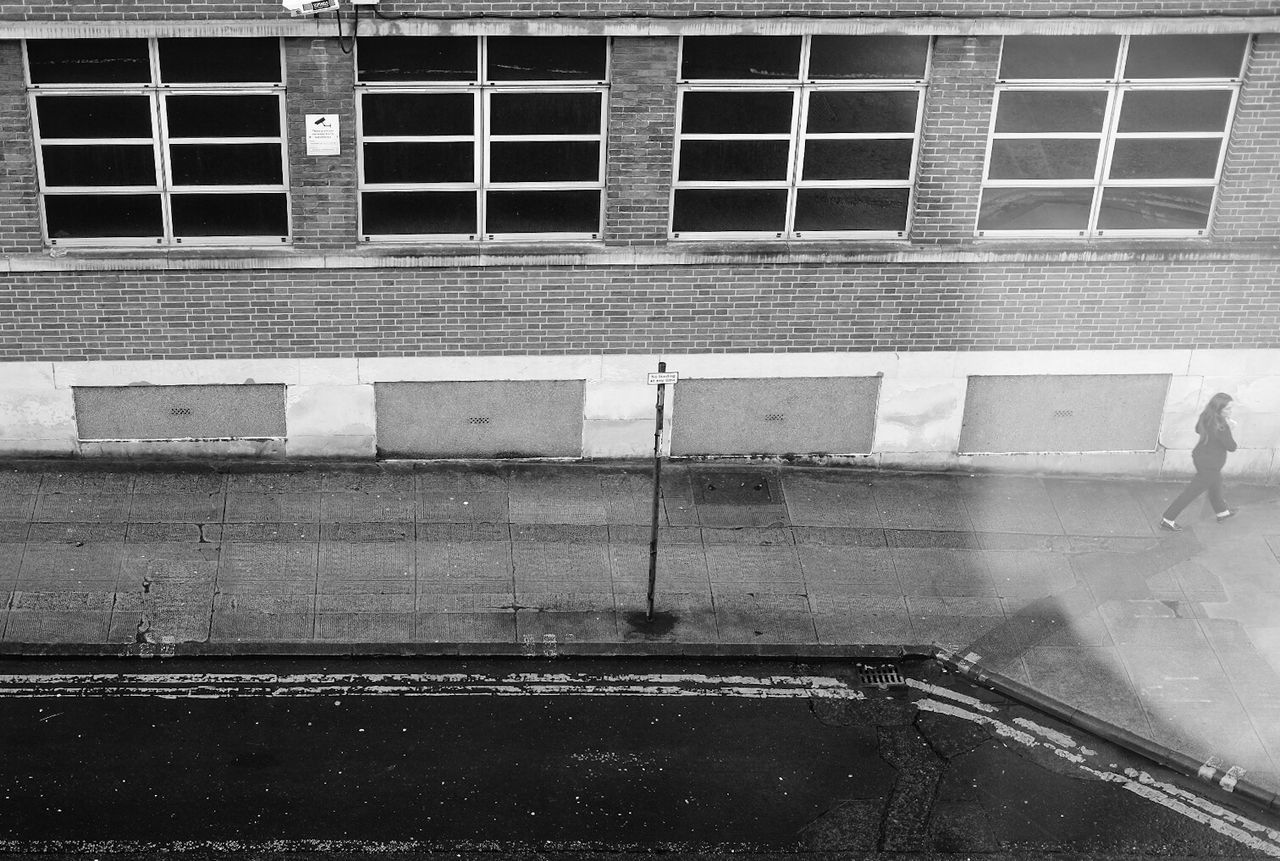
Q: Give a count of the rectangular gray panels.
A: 4